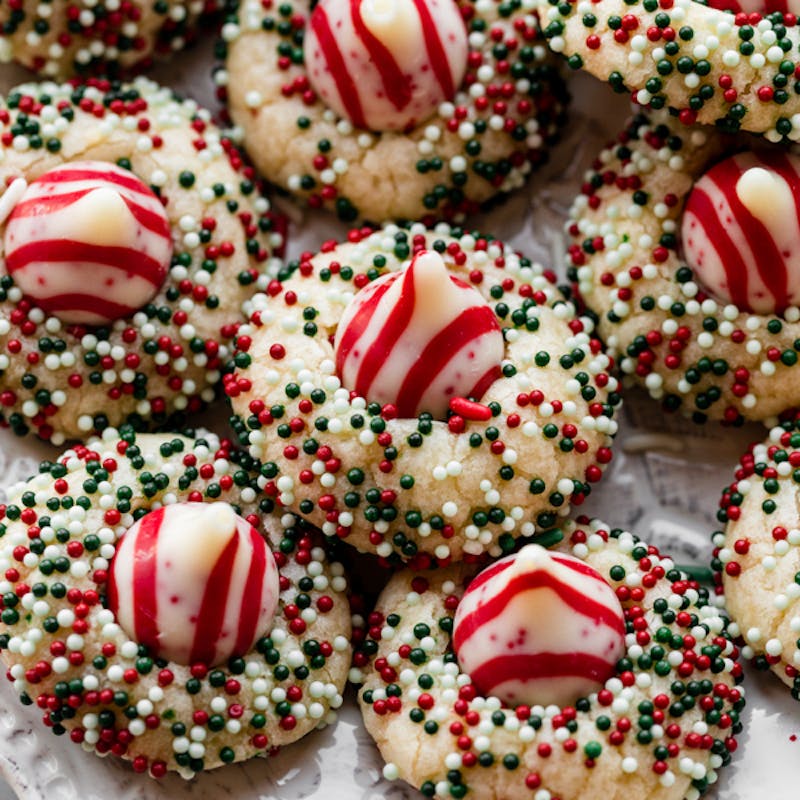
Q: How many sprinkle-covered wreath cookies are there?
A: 9